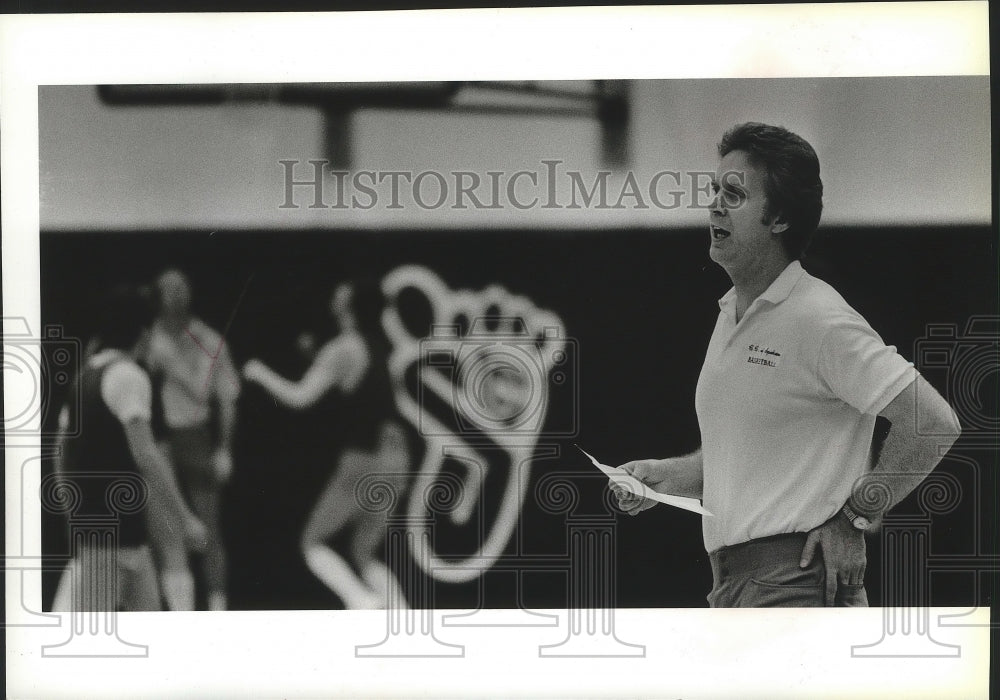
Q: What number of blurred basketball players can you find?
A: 3